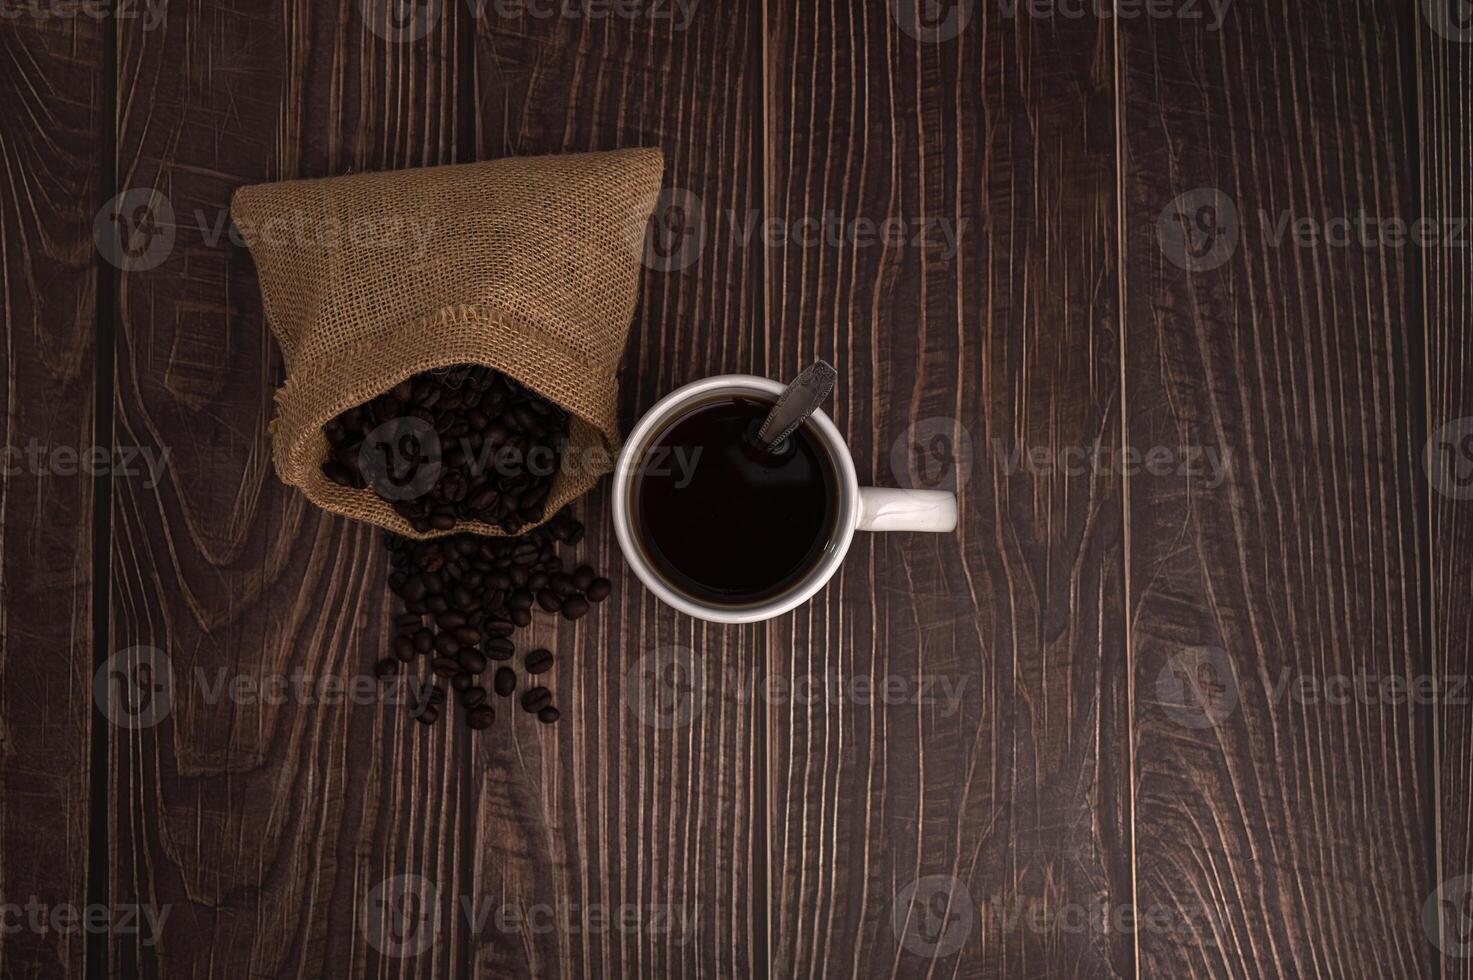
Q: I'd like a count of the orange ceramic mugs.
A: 0